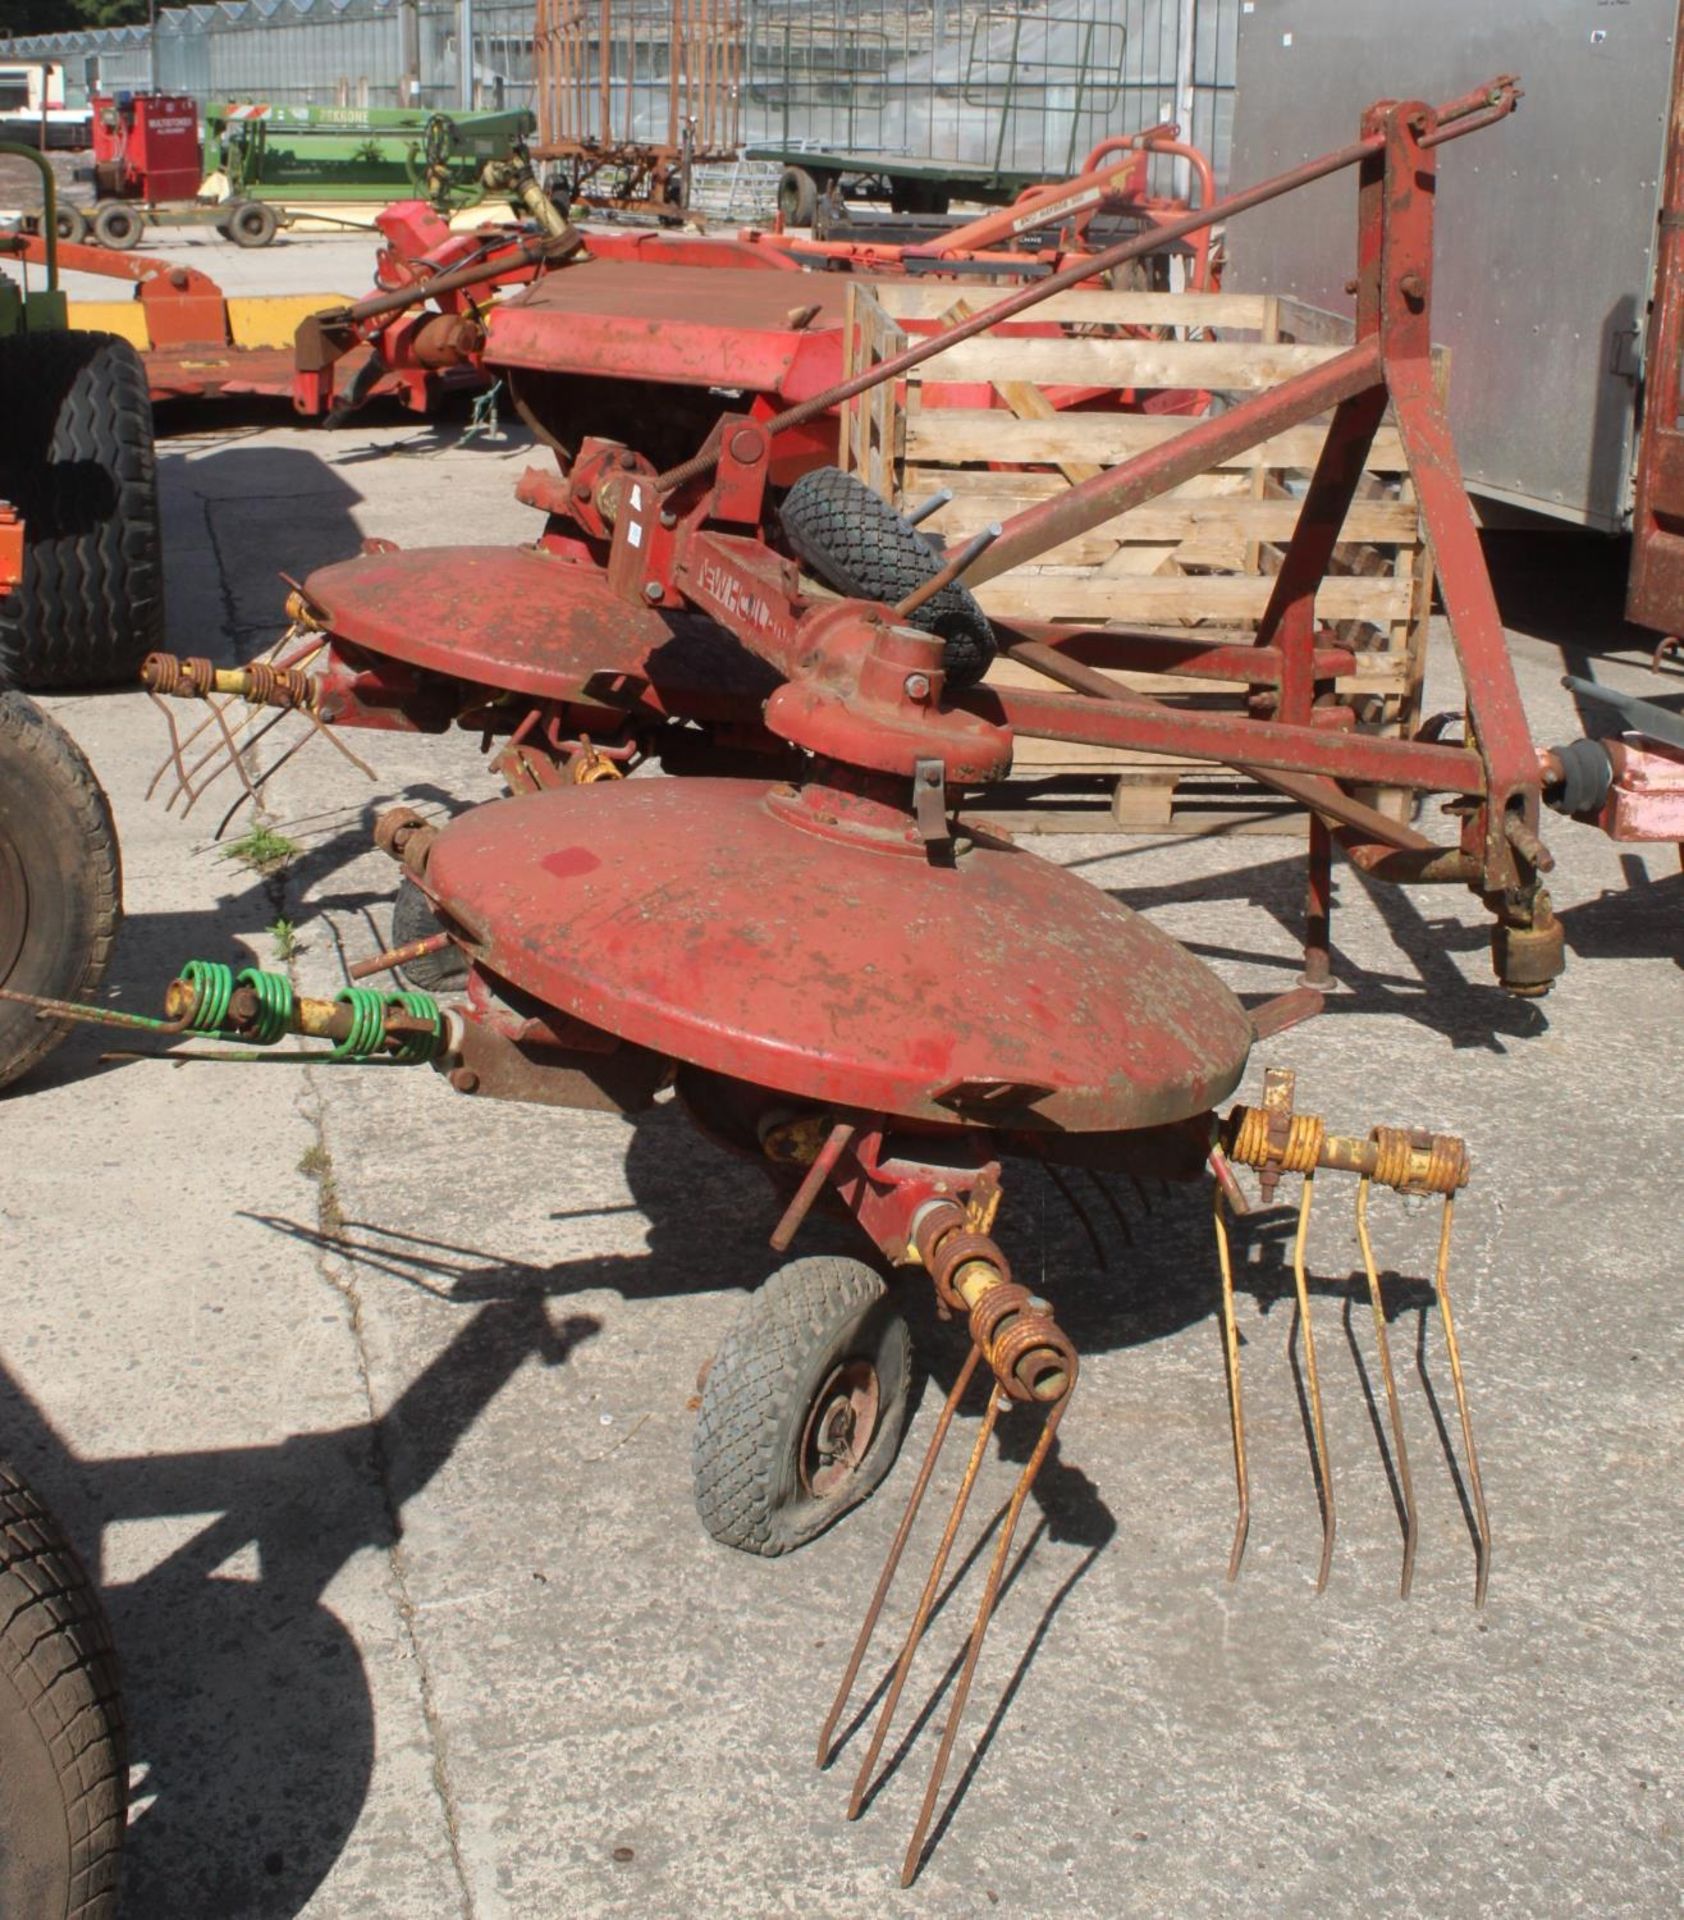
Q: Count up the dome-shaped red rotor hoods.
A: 2